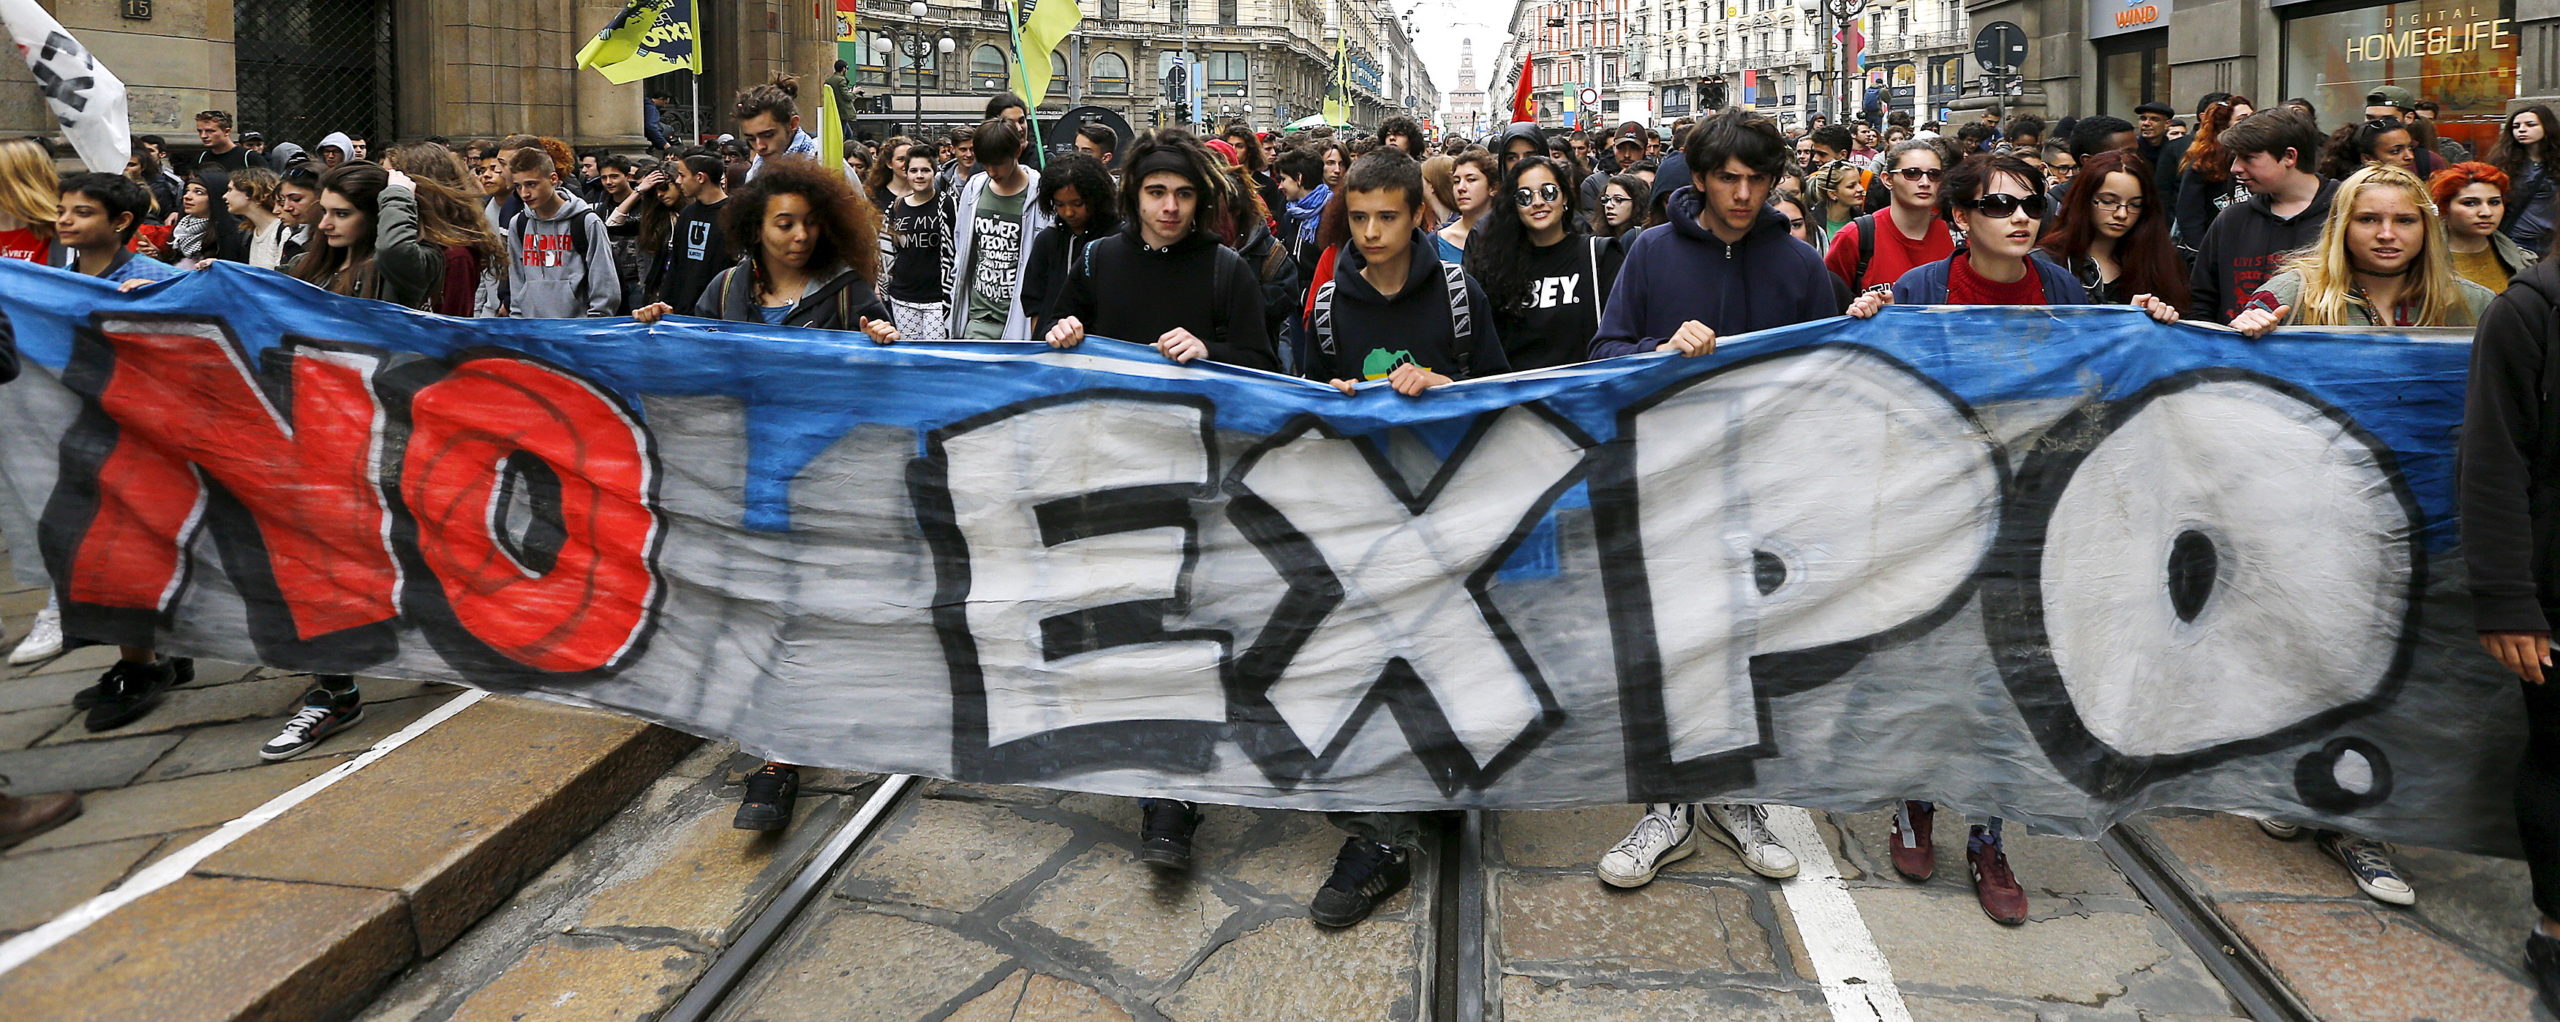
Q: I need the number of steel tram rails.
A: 3